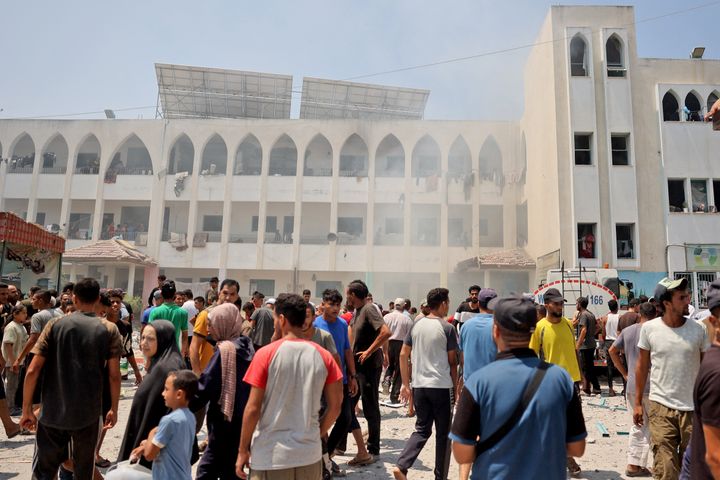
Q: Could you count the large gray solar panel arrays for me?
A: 2